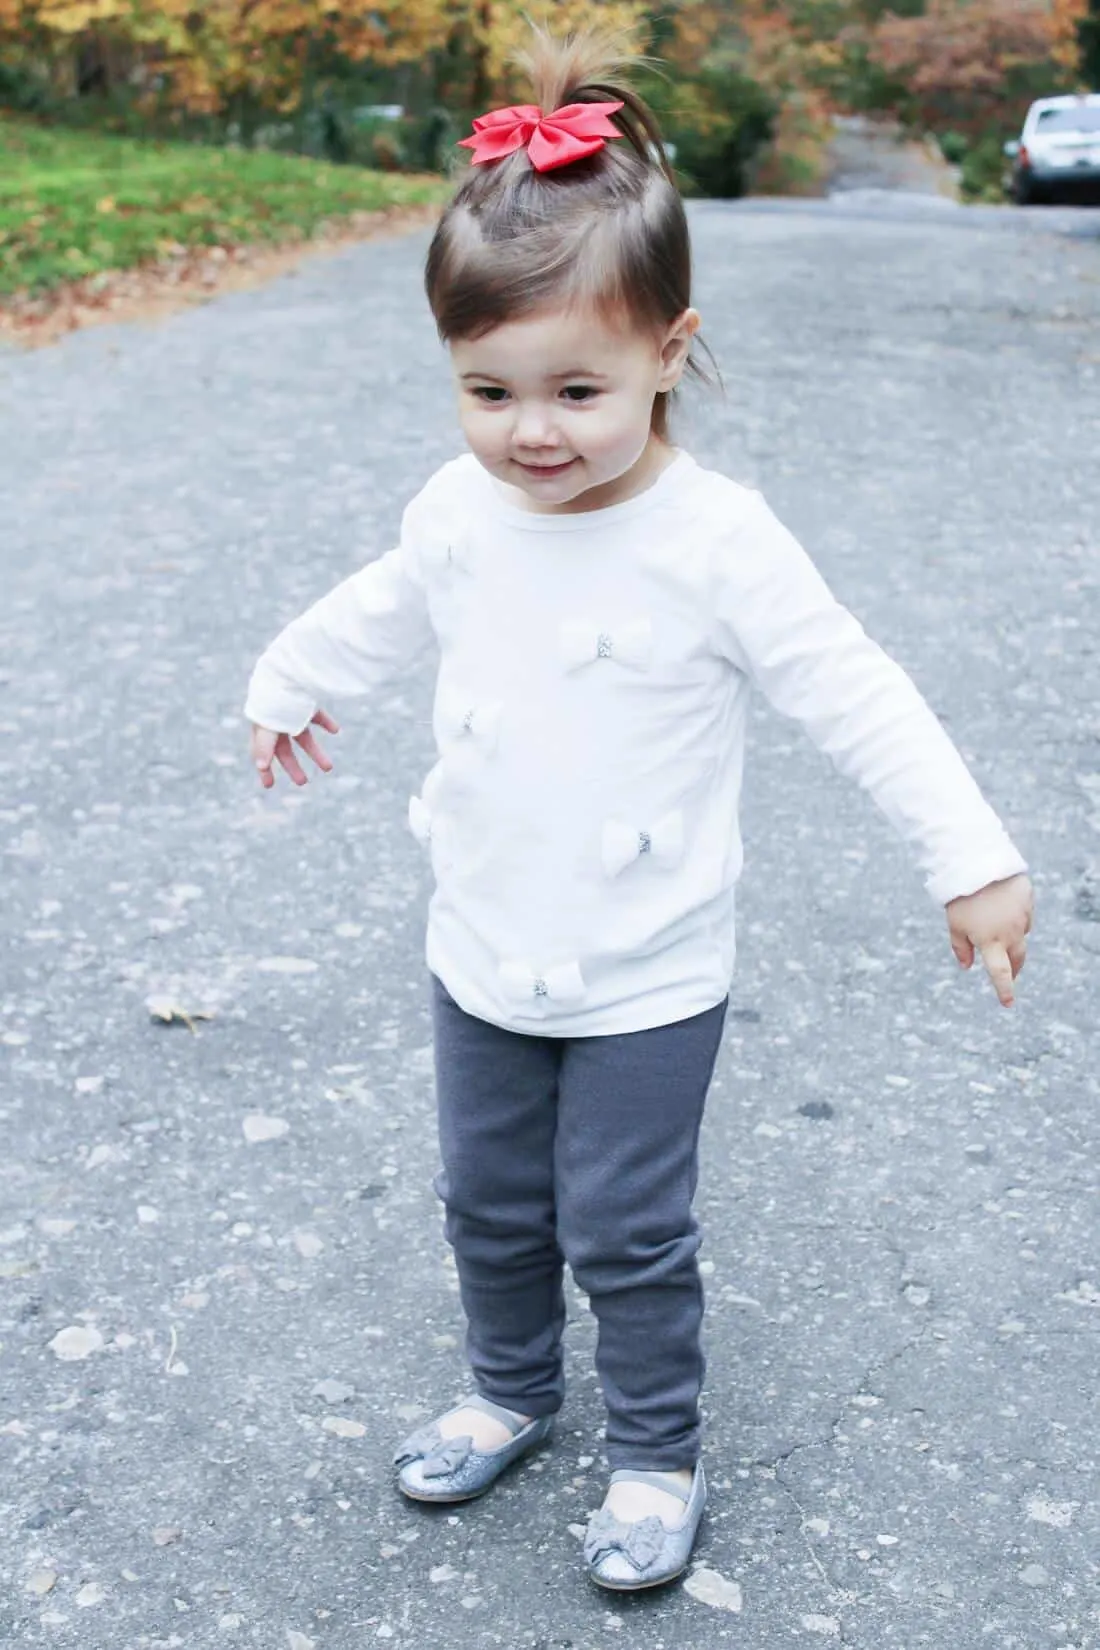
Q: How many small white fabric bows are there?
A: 6